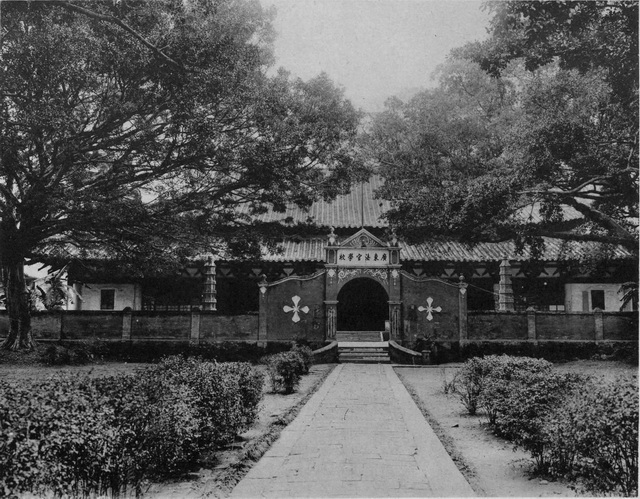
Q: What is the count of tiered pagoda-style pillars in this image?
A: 2